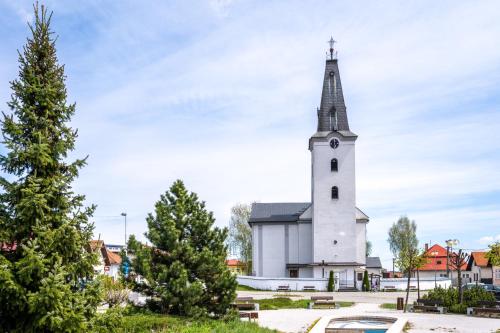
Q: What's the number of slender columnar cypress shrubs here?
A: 2